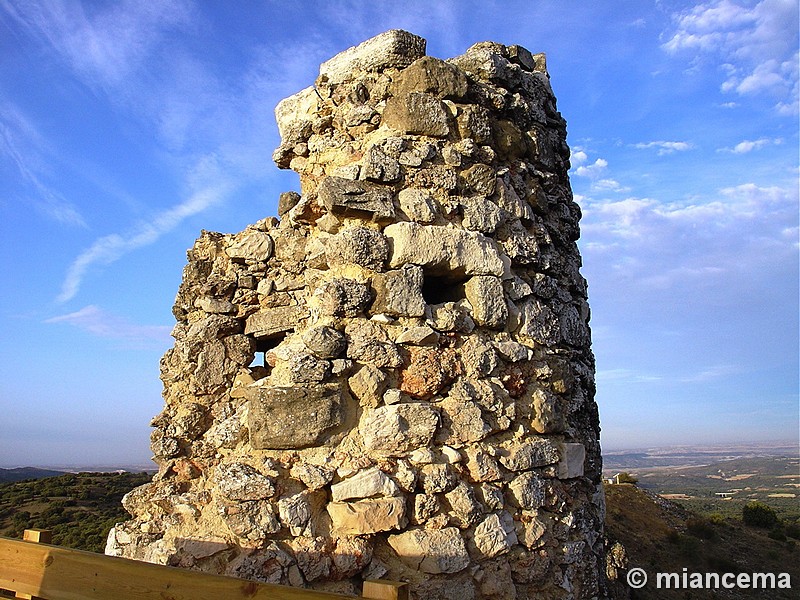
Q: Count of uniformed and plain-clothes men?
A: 0